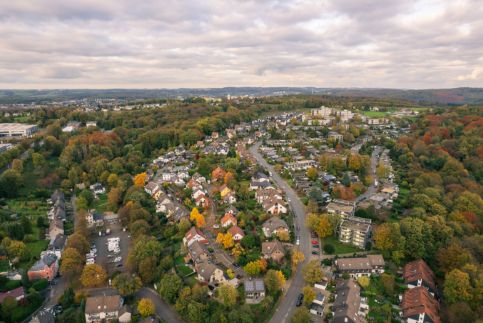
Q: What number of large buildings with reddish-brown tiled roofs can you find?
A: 2